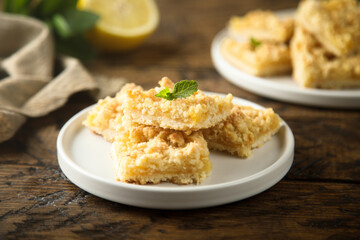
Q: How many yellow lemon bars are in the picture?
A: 8